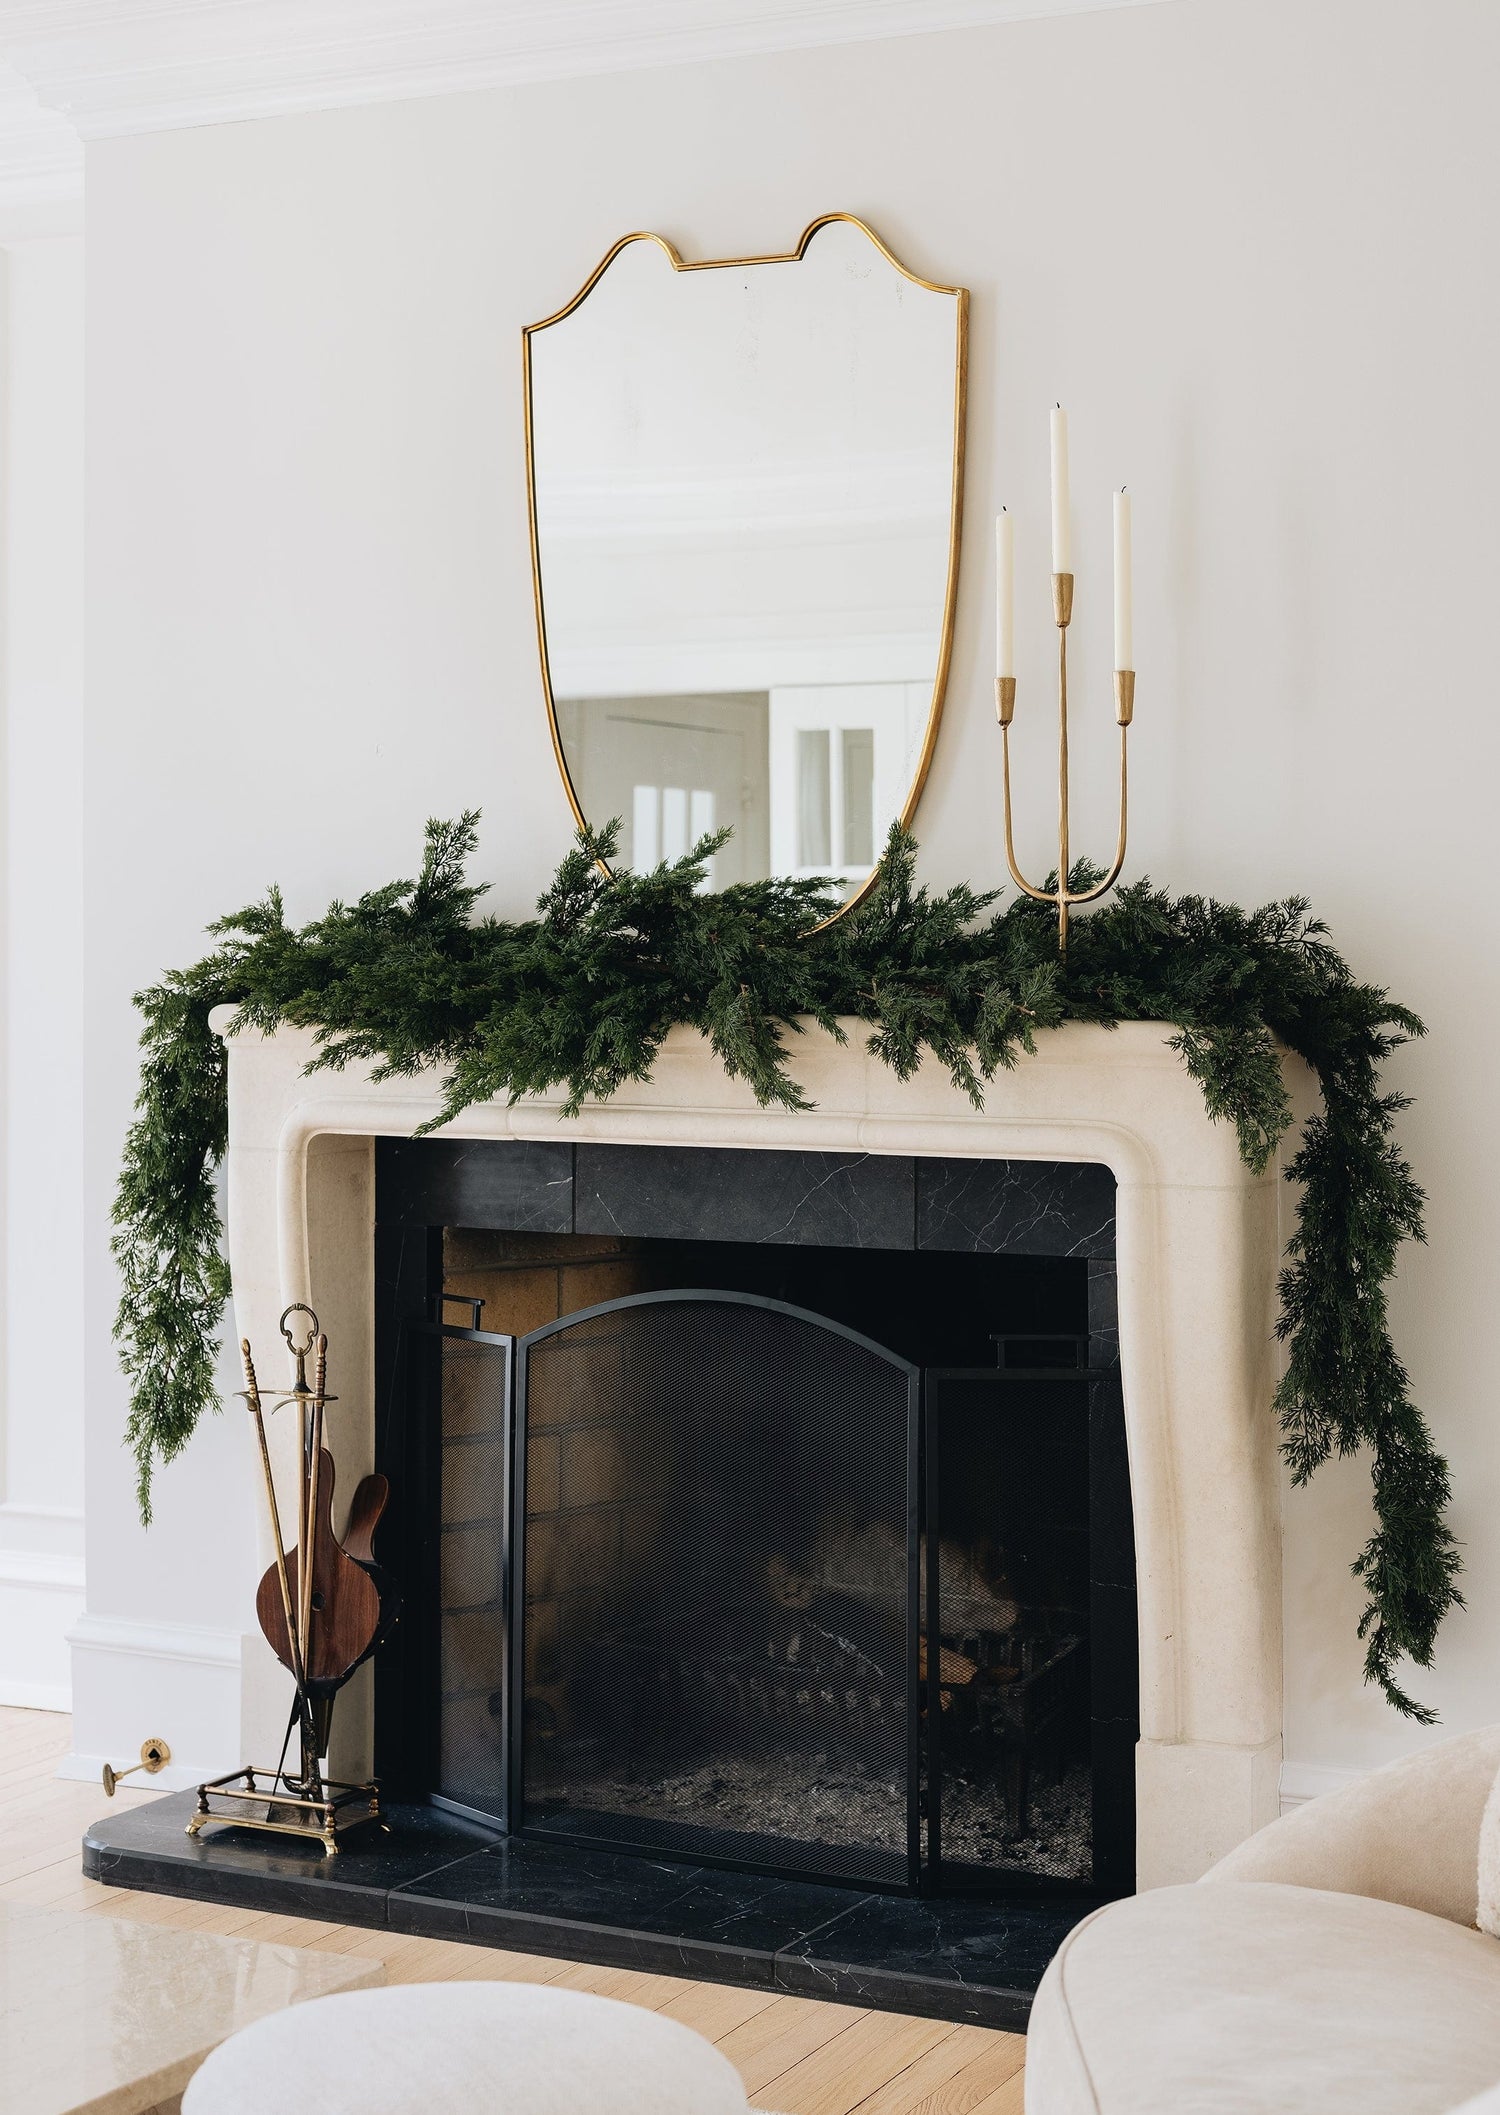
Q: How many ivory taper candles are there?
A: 3